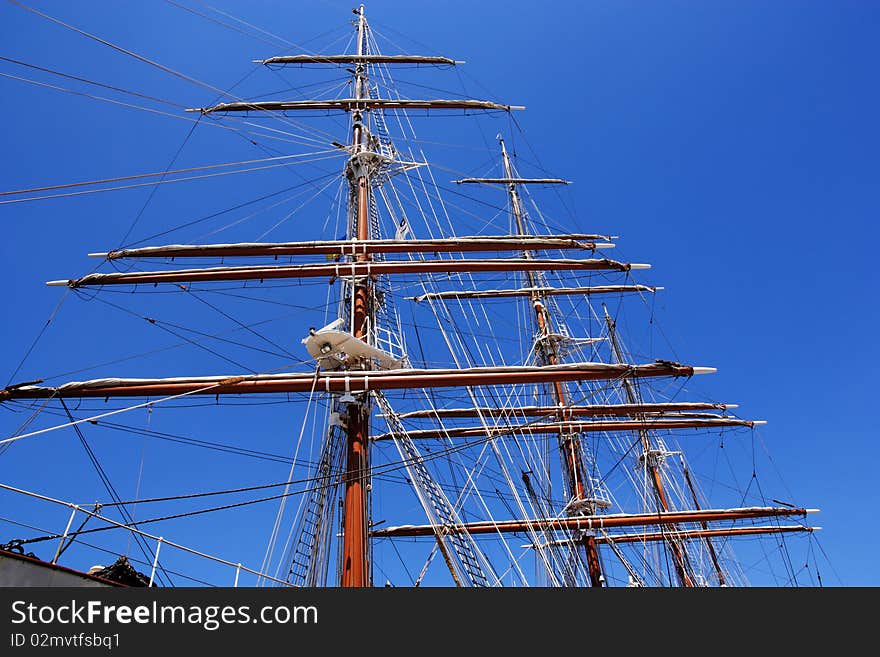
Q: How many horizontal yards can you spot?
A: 13